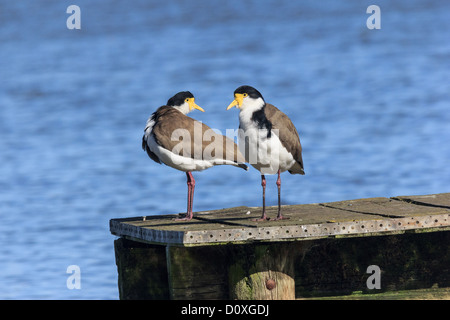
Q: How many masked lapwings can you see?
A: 2